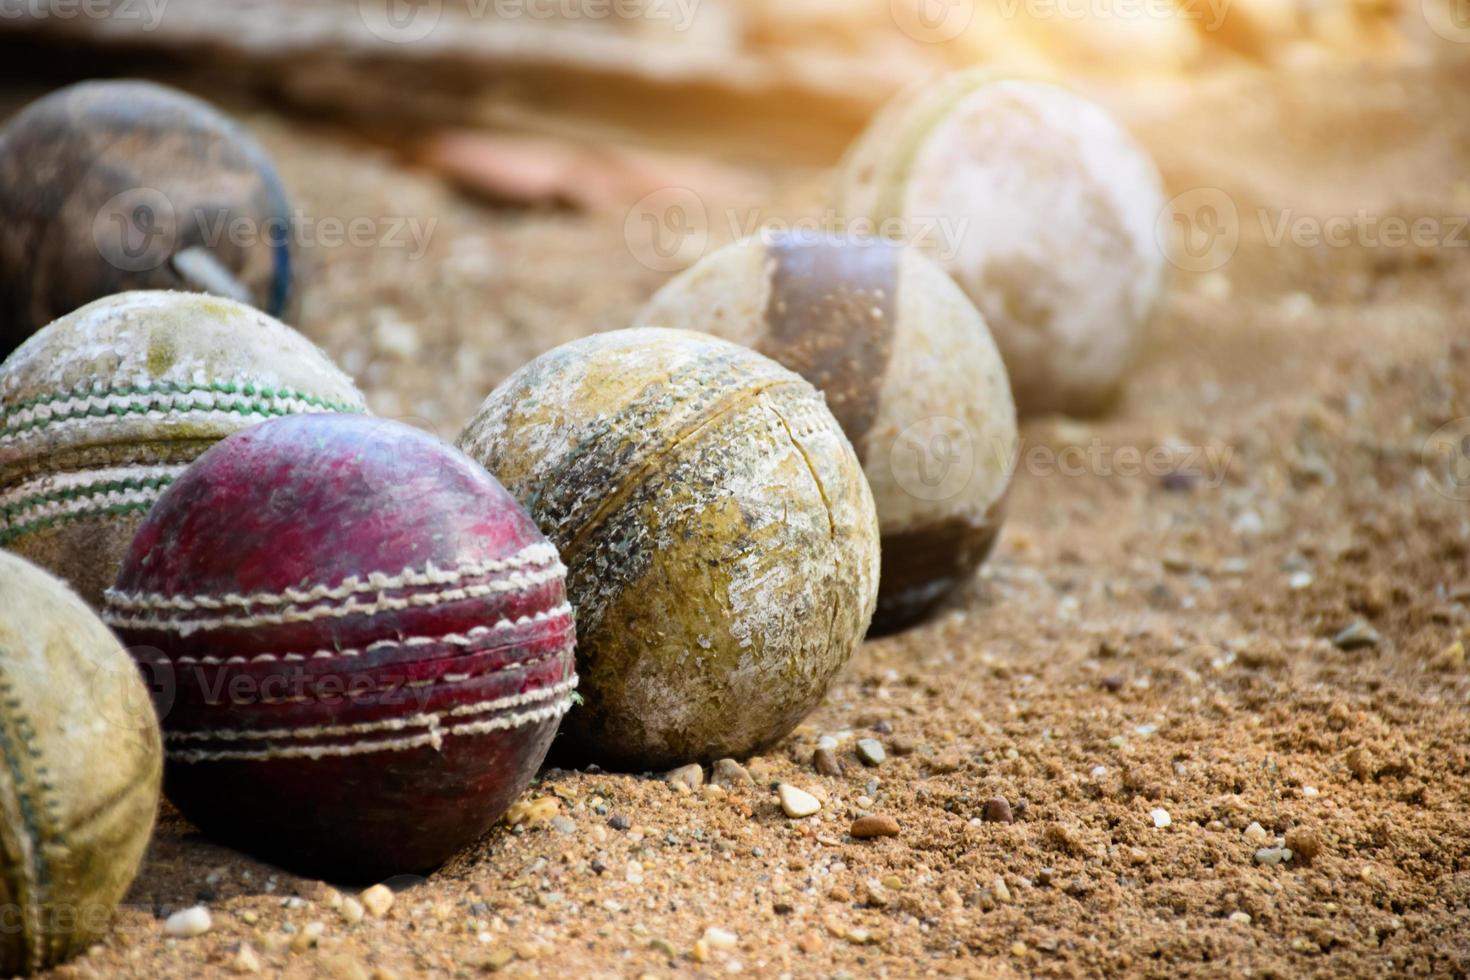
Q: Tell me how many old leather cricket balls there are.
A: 7